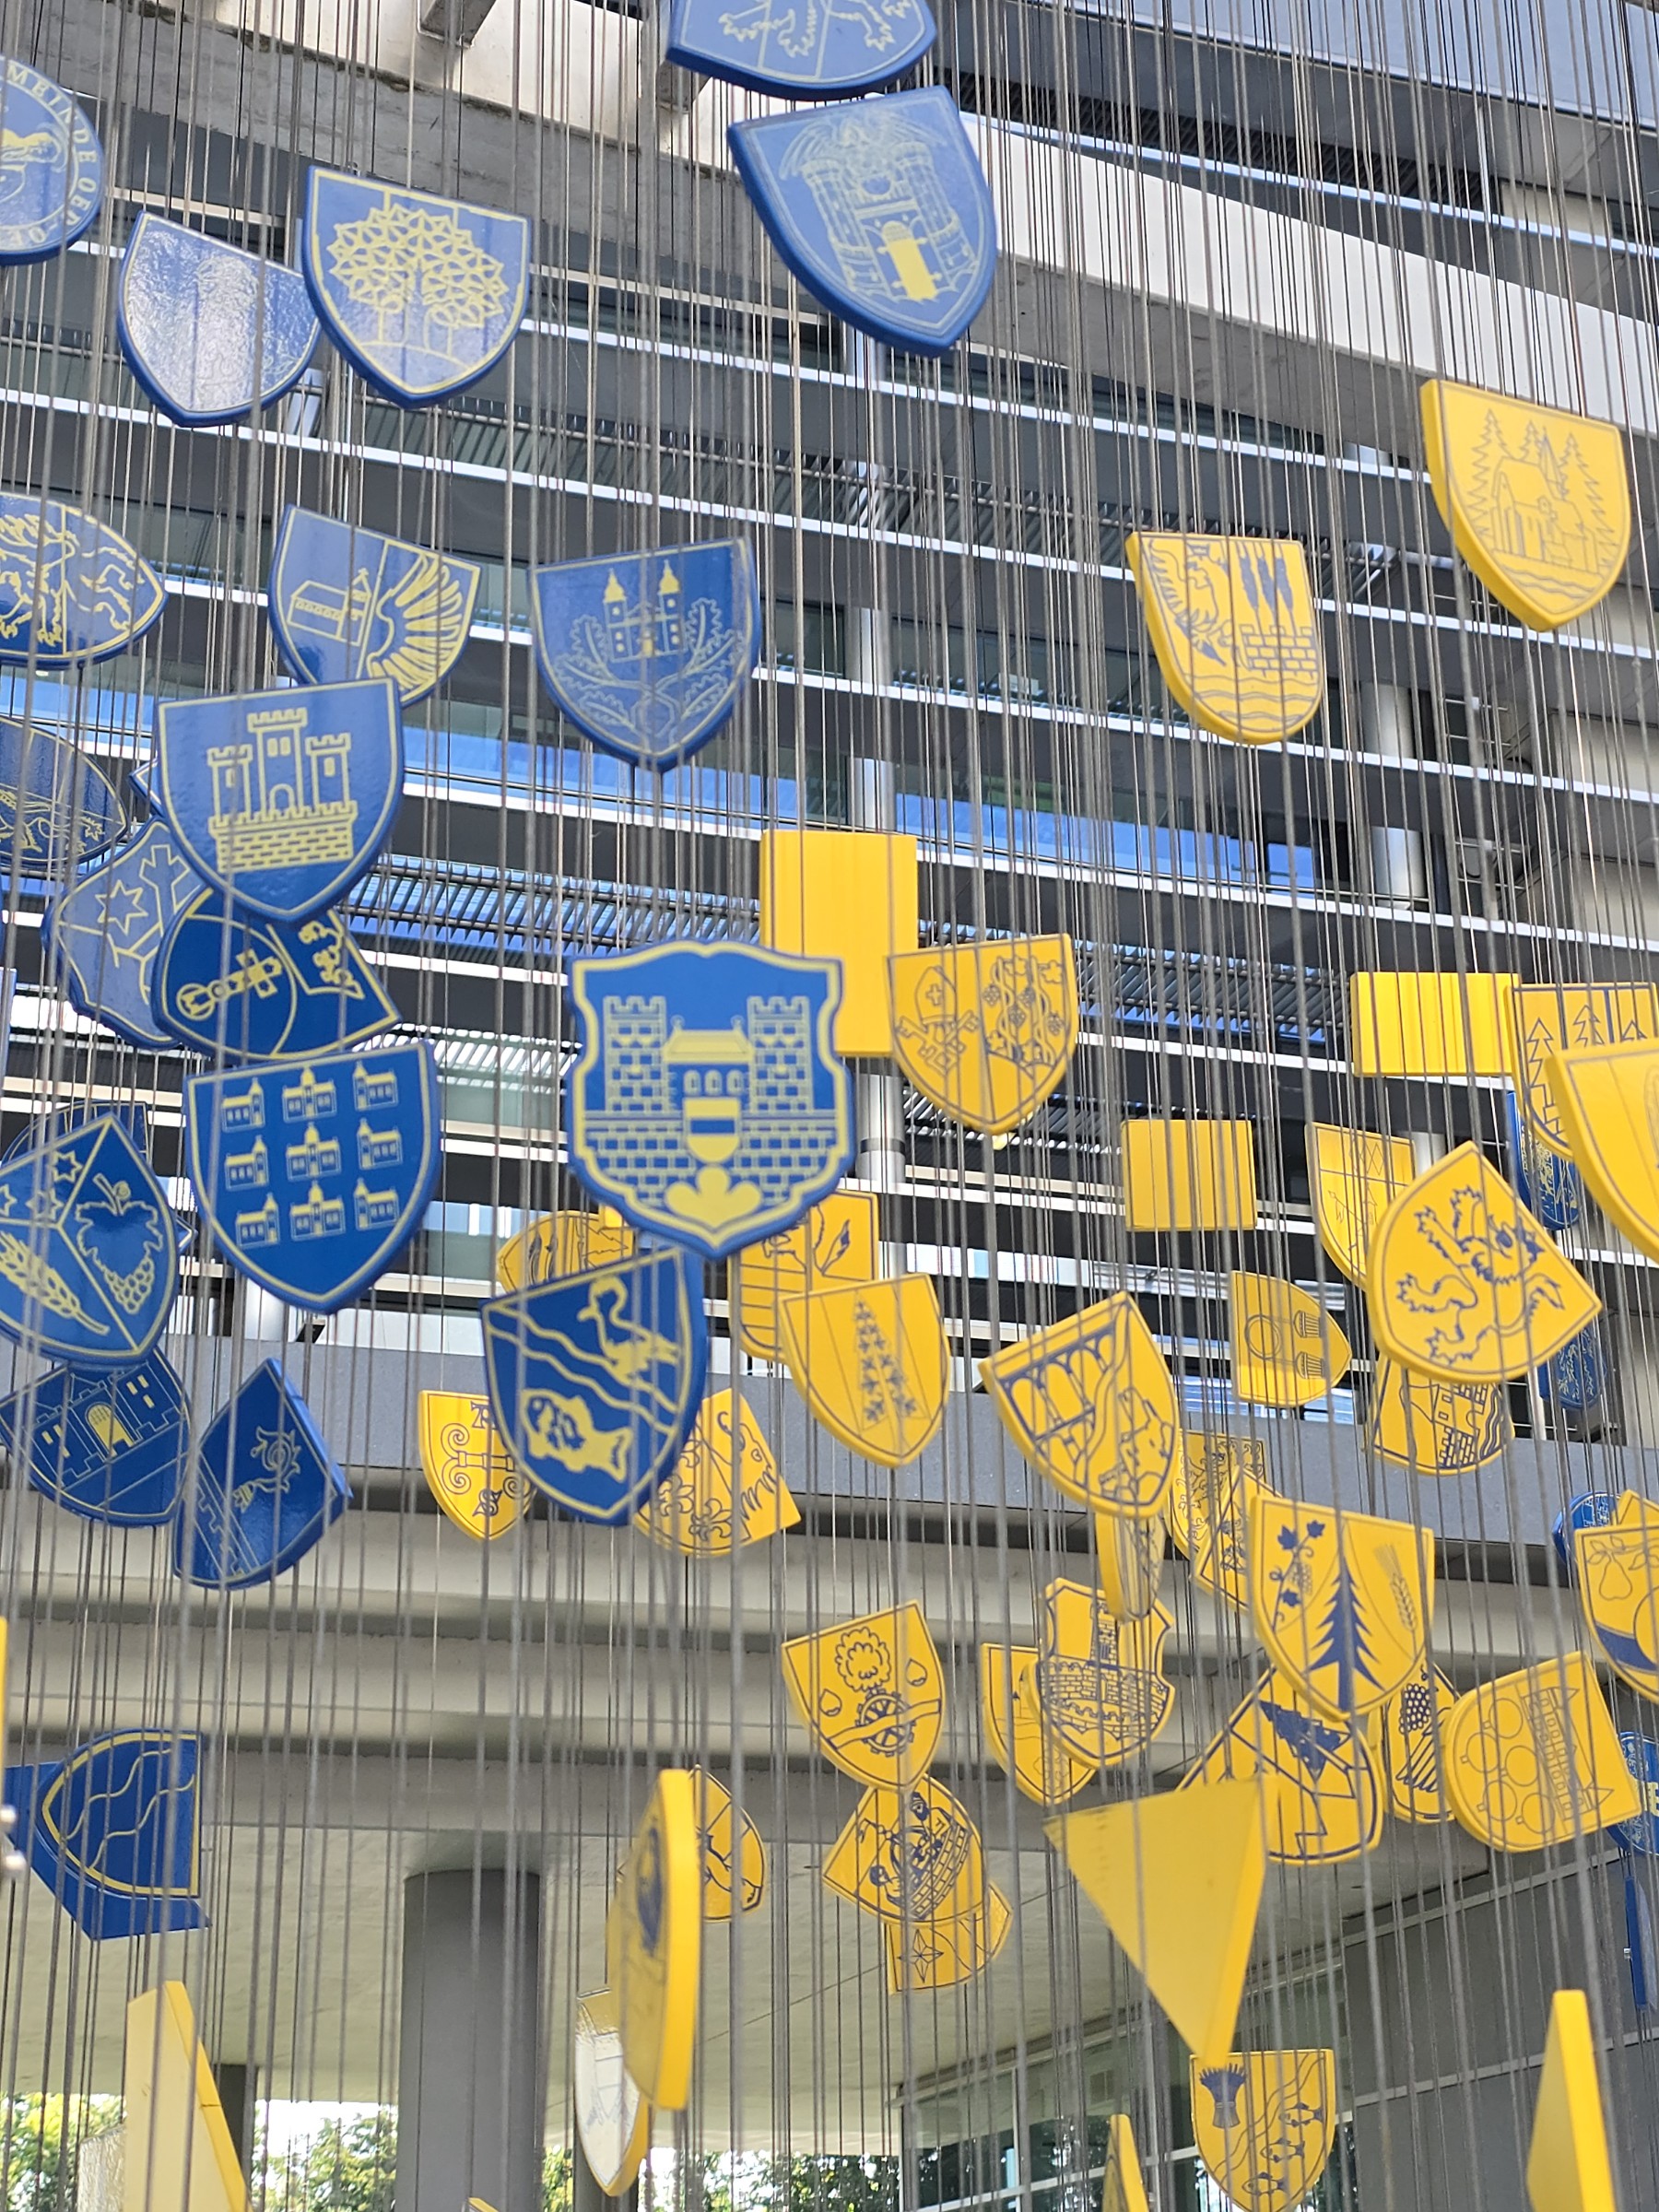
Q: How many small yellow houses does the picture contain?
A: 9